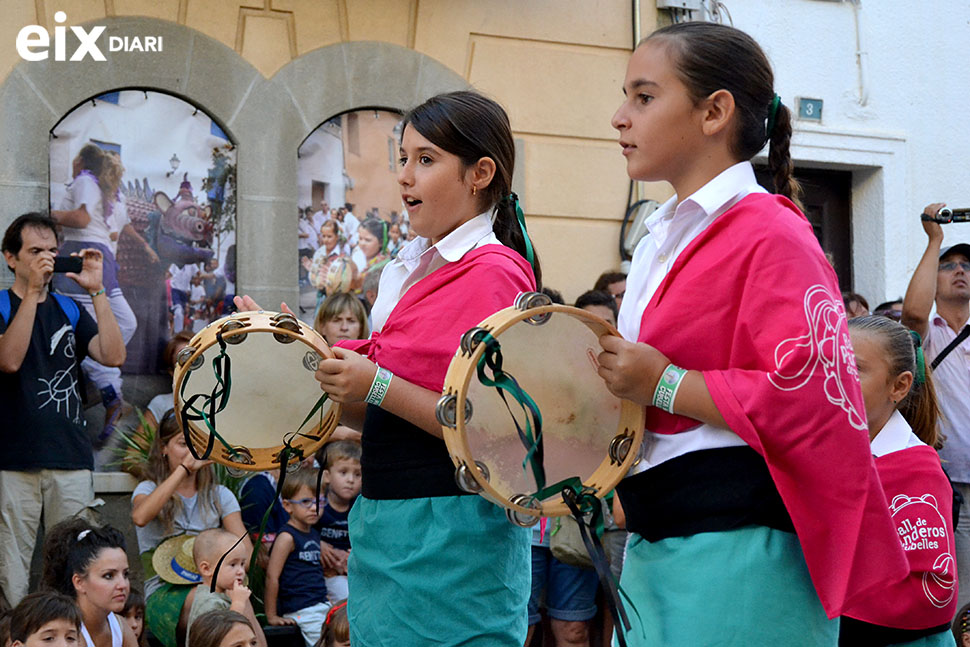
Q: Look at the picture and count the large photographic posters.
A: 2